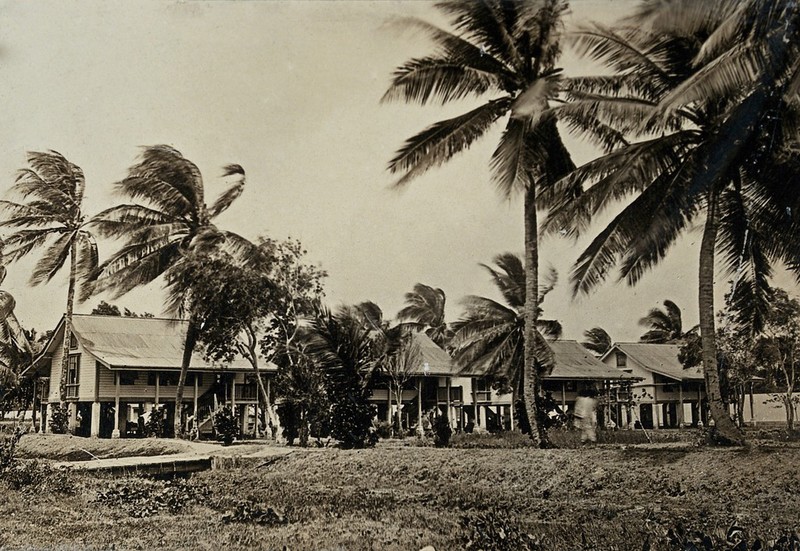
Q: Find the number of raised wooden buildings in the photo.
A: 4